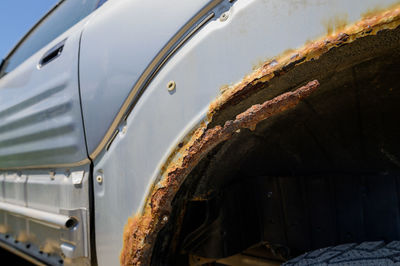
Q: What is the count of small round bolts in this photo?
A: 3